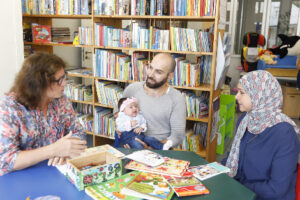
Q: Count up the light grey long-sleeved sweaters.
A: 1